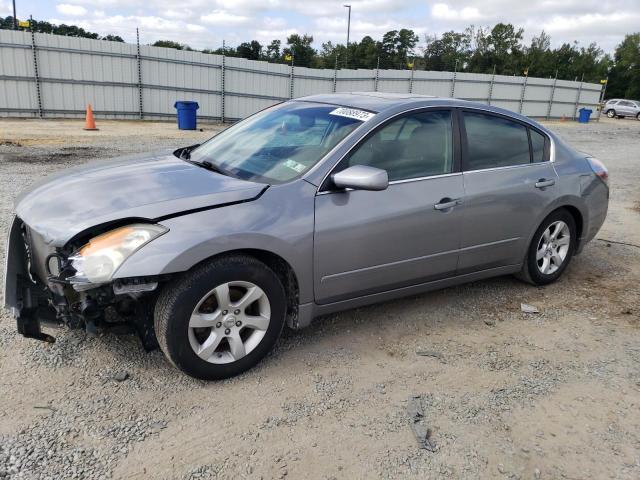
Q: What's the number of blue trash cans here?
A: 2